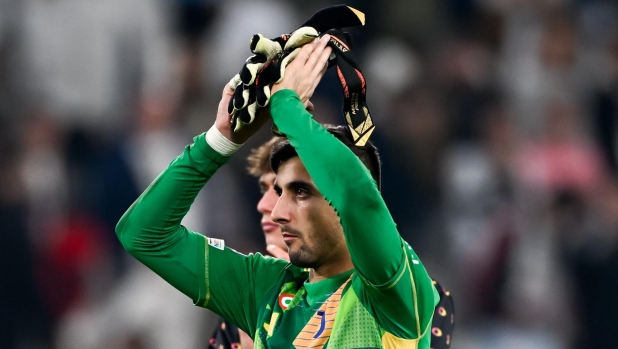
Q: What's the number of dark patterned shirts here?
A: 1